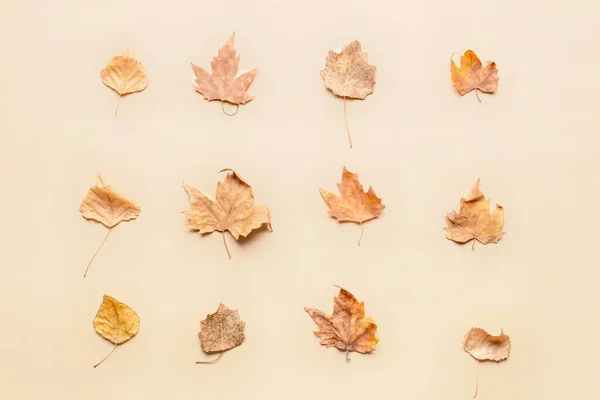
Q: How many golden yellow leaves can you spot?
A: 1